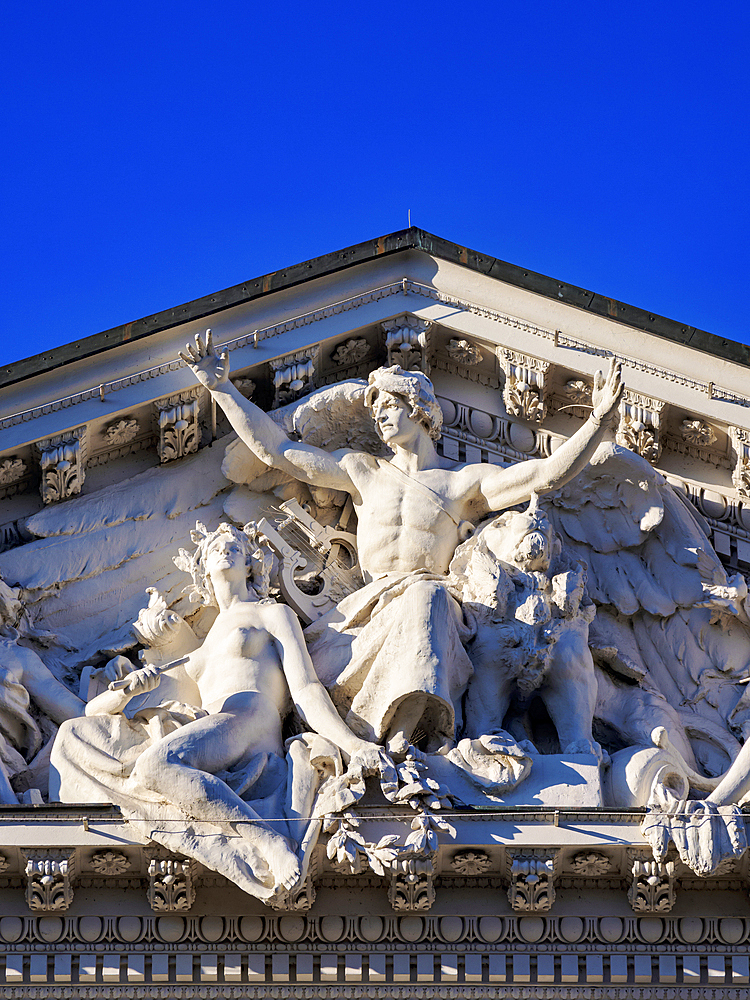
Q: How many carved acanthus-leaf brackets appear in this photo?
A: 13